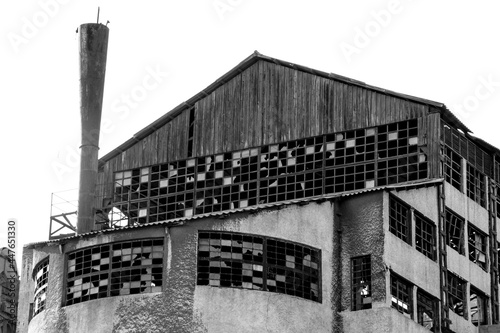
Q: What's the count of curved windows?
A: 3